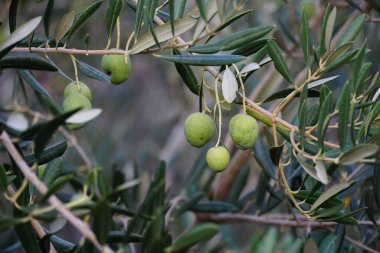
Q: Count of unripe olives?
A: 6